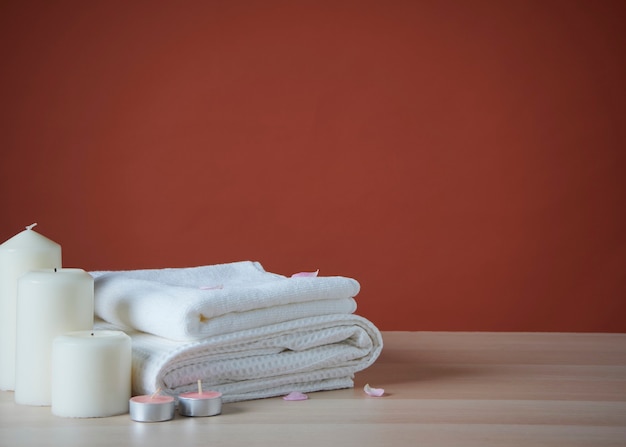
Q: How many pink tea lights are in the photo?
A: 2